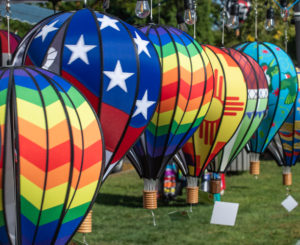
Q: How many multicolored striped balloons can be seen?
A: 2